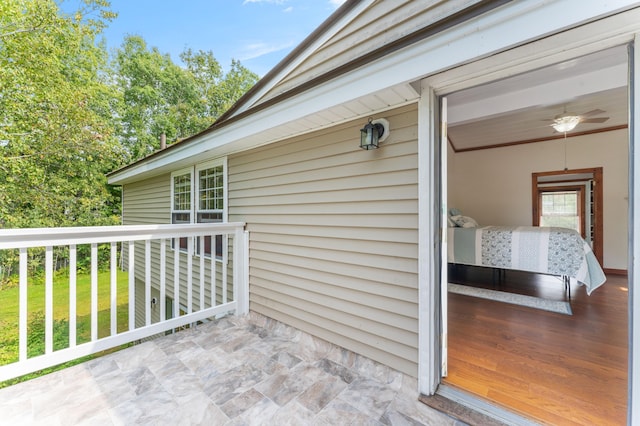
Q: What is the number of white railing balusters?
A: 13